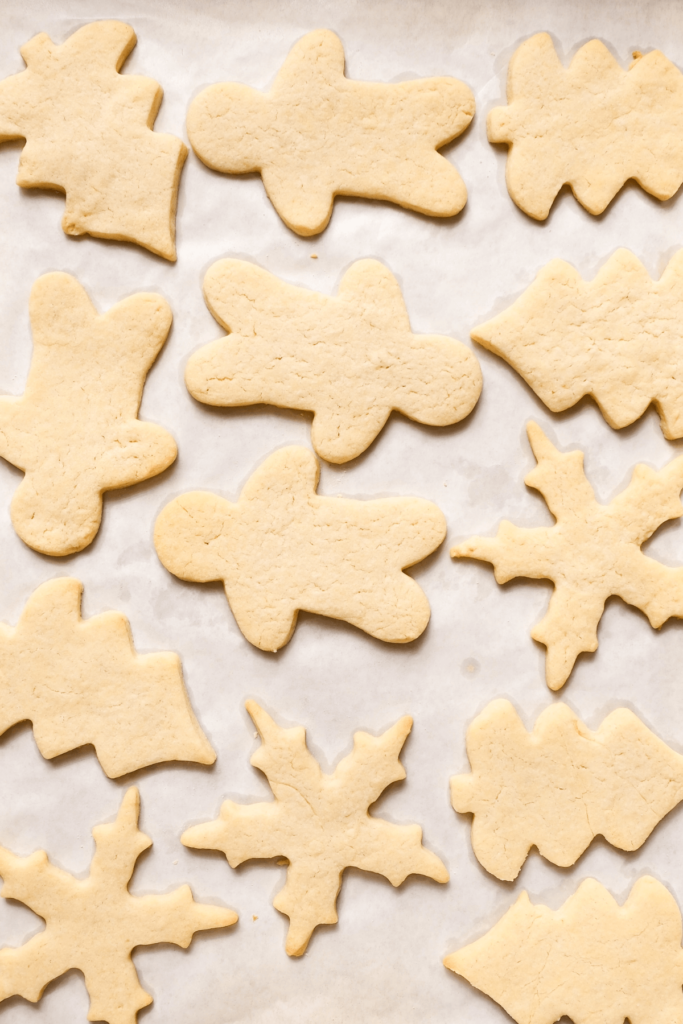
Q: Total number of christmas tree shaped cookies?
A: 6